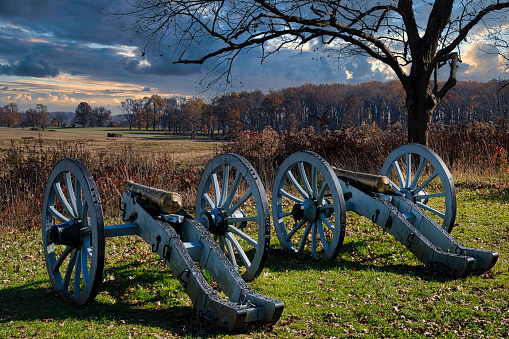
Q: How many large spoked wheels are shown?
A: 4